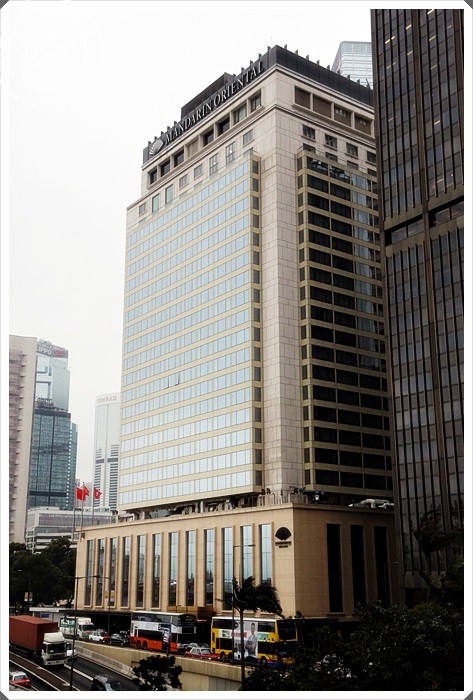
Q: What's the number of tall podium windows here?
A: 15